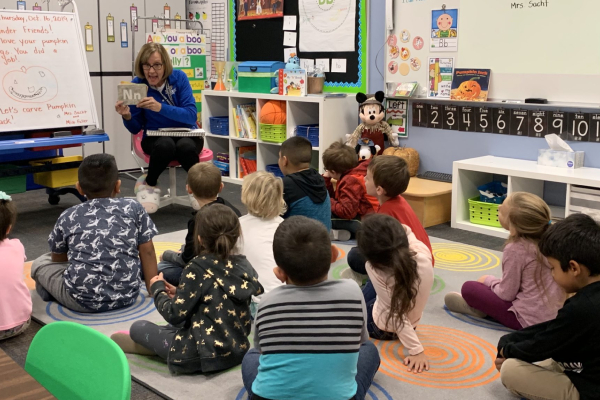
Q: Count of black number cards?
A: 11